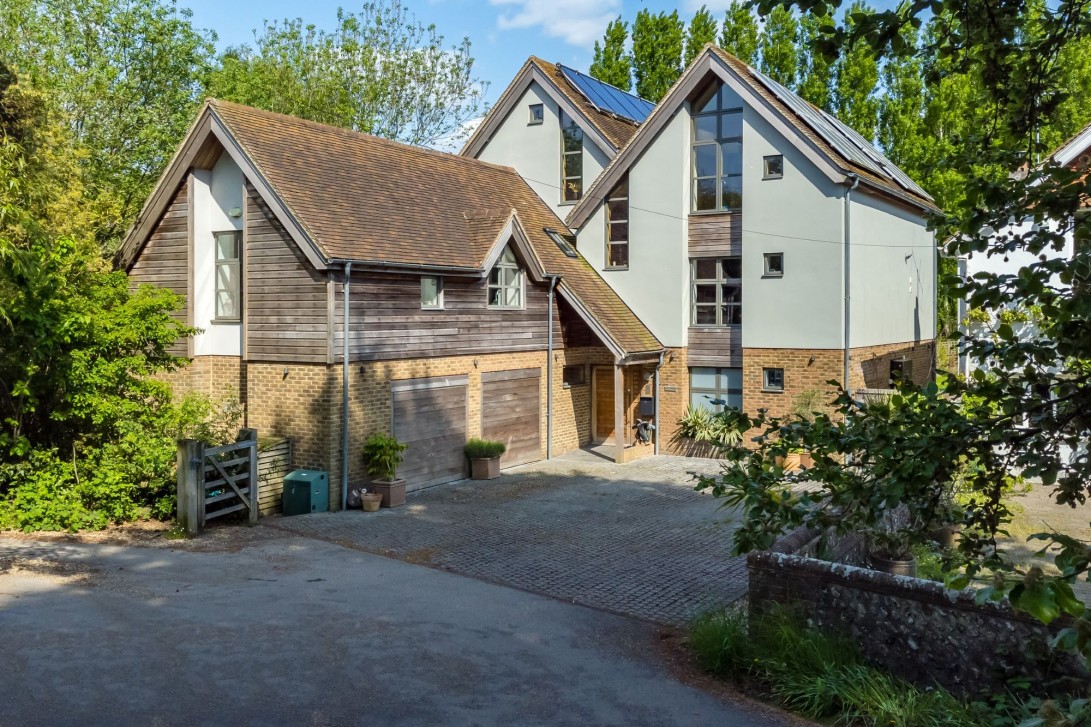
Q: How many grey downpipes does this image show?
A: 4